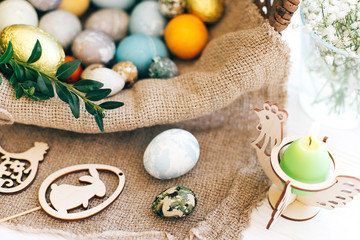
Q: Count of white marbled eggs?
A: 1